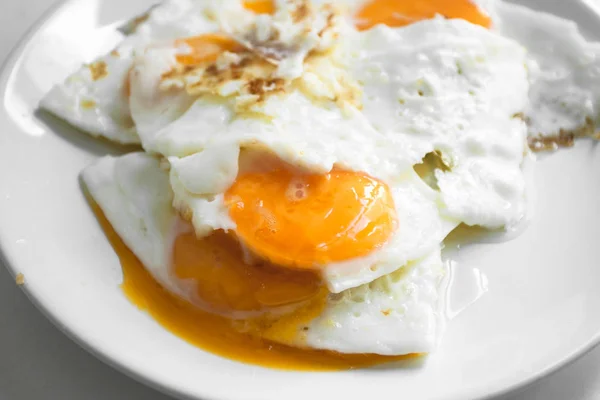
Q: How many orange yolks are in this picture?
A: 5